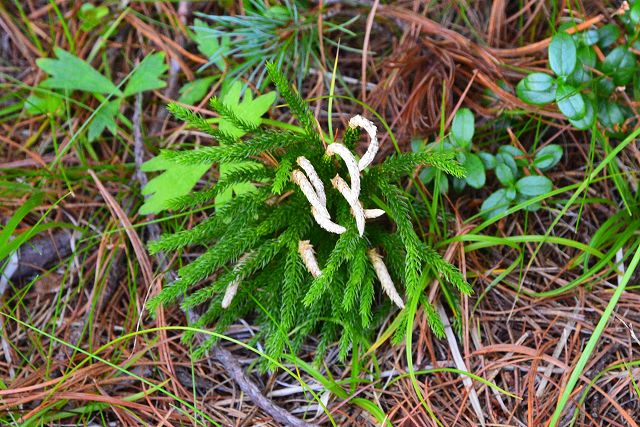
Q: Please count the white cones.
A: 10